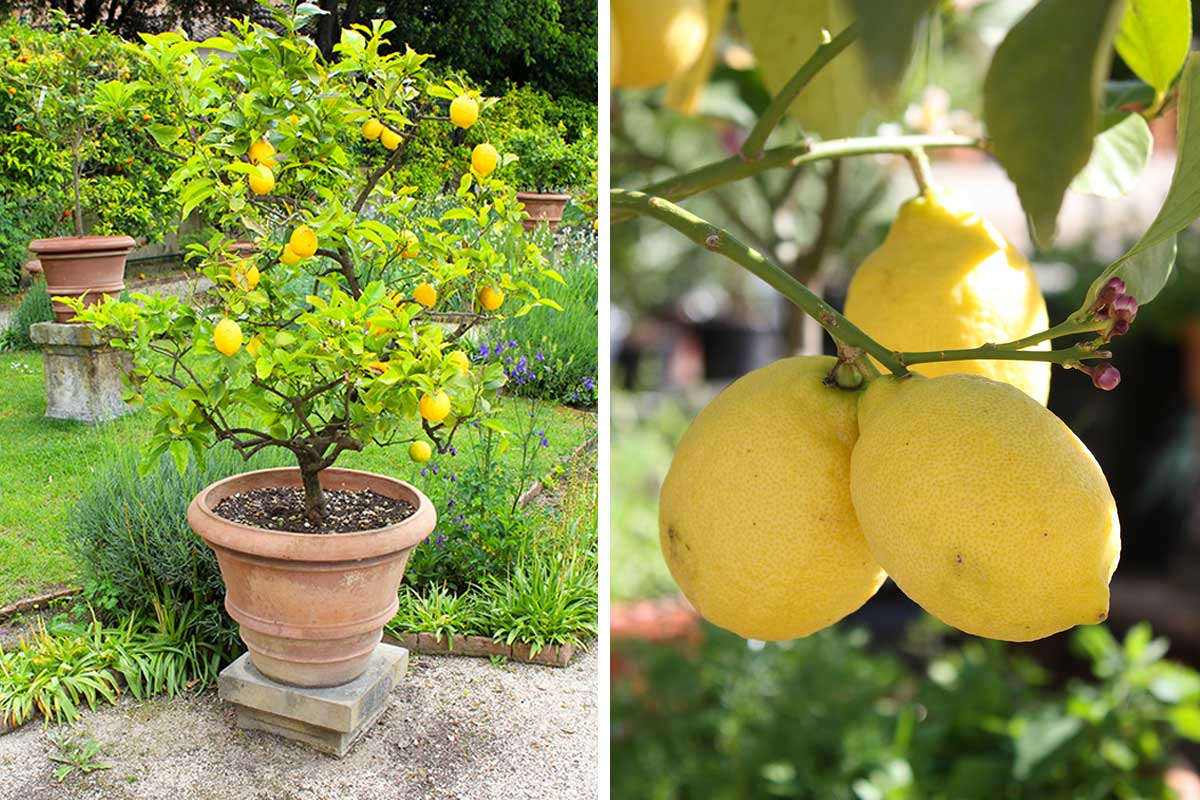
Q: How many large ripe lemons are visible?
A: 3